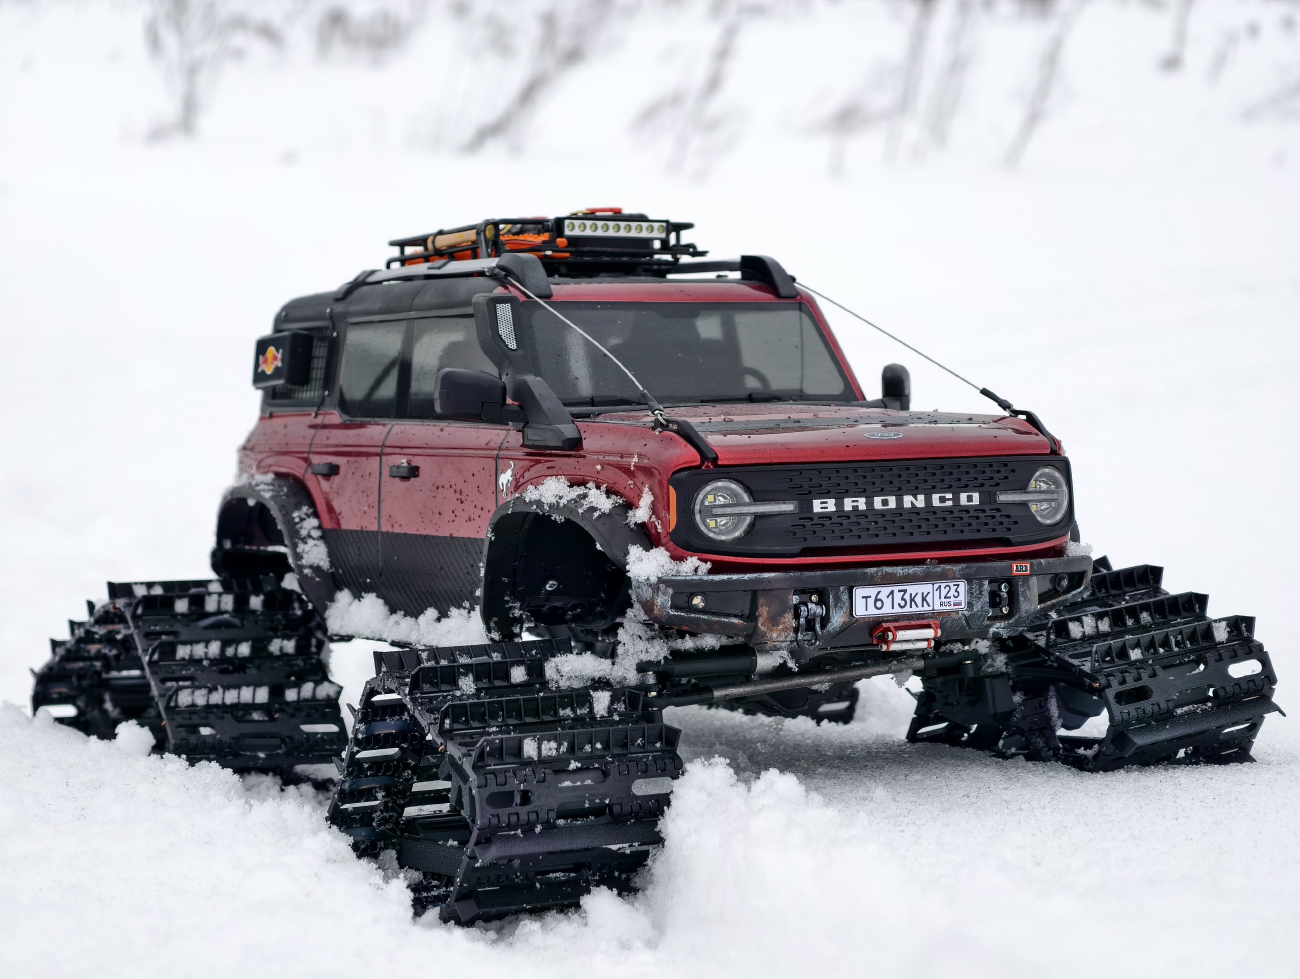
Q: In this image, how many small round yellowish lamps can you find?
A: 9